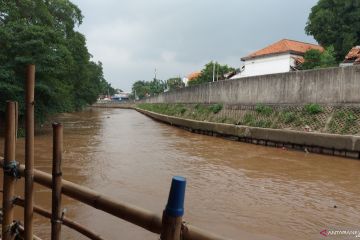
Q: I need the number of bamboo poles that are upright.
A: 4